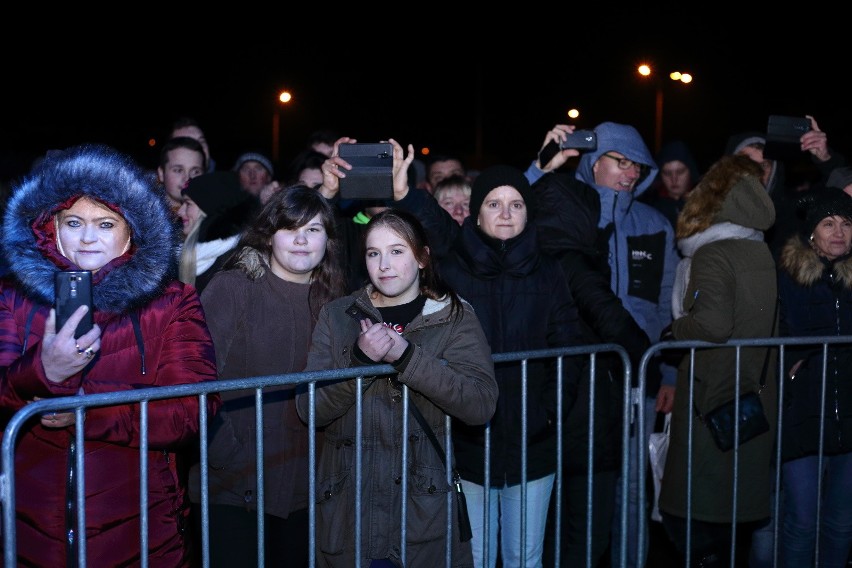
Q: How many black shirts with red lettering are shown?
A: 1